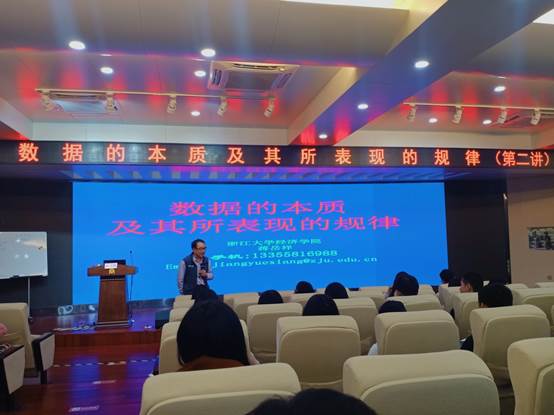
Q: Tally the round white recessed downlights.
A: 11